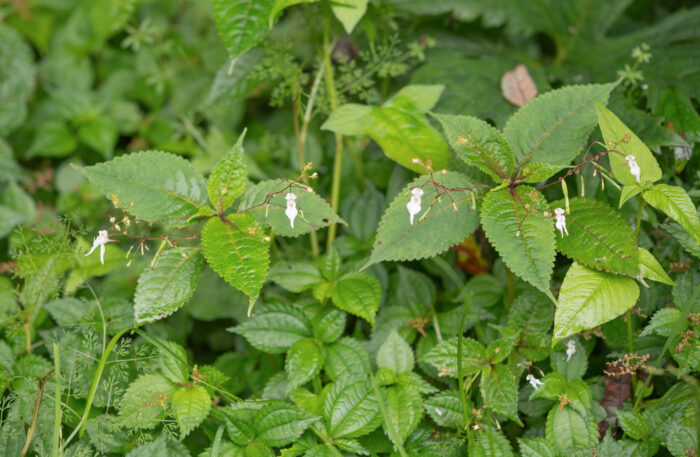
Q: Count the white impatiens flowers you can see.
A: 7